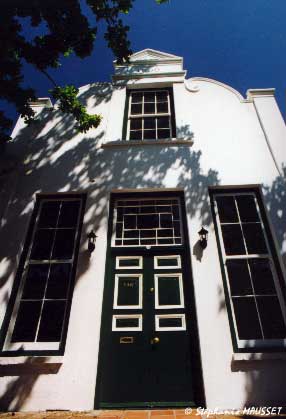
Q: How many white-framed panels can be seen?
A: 6